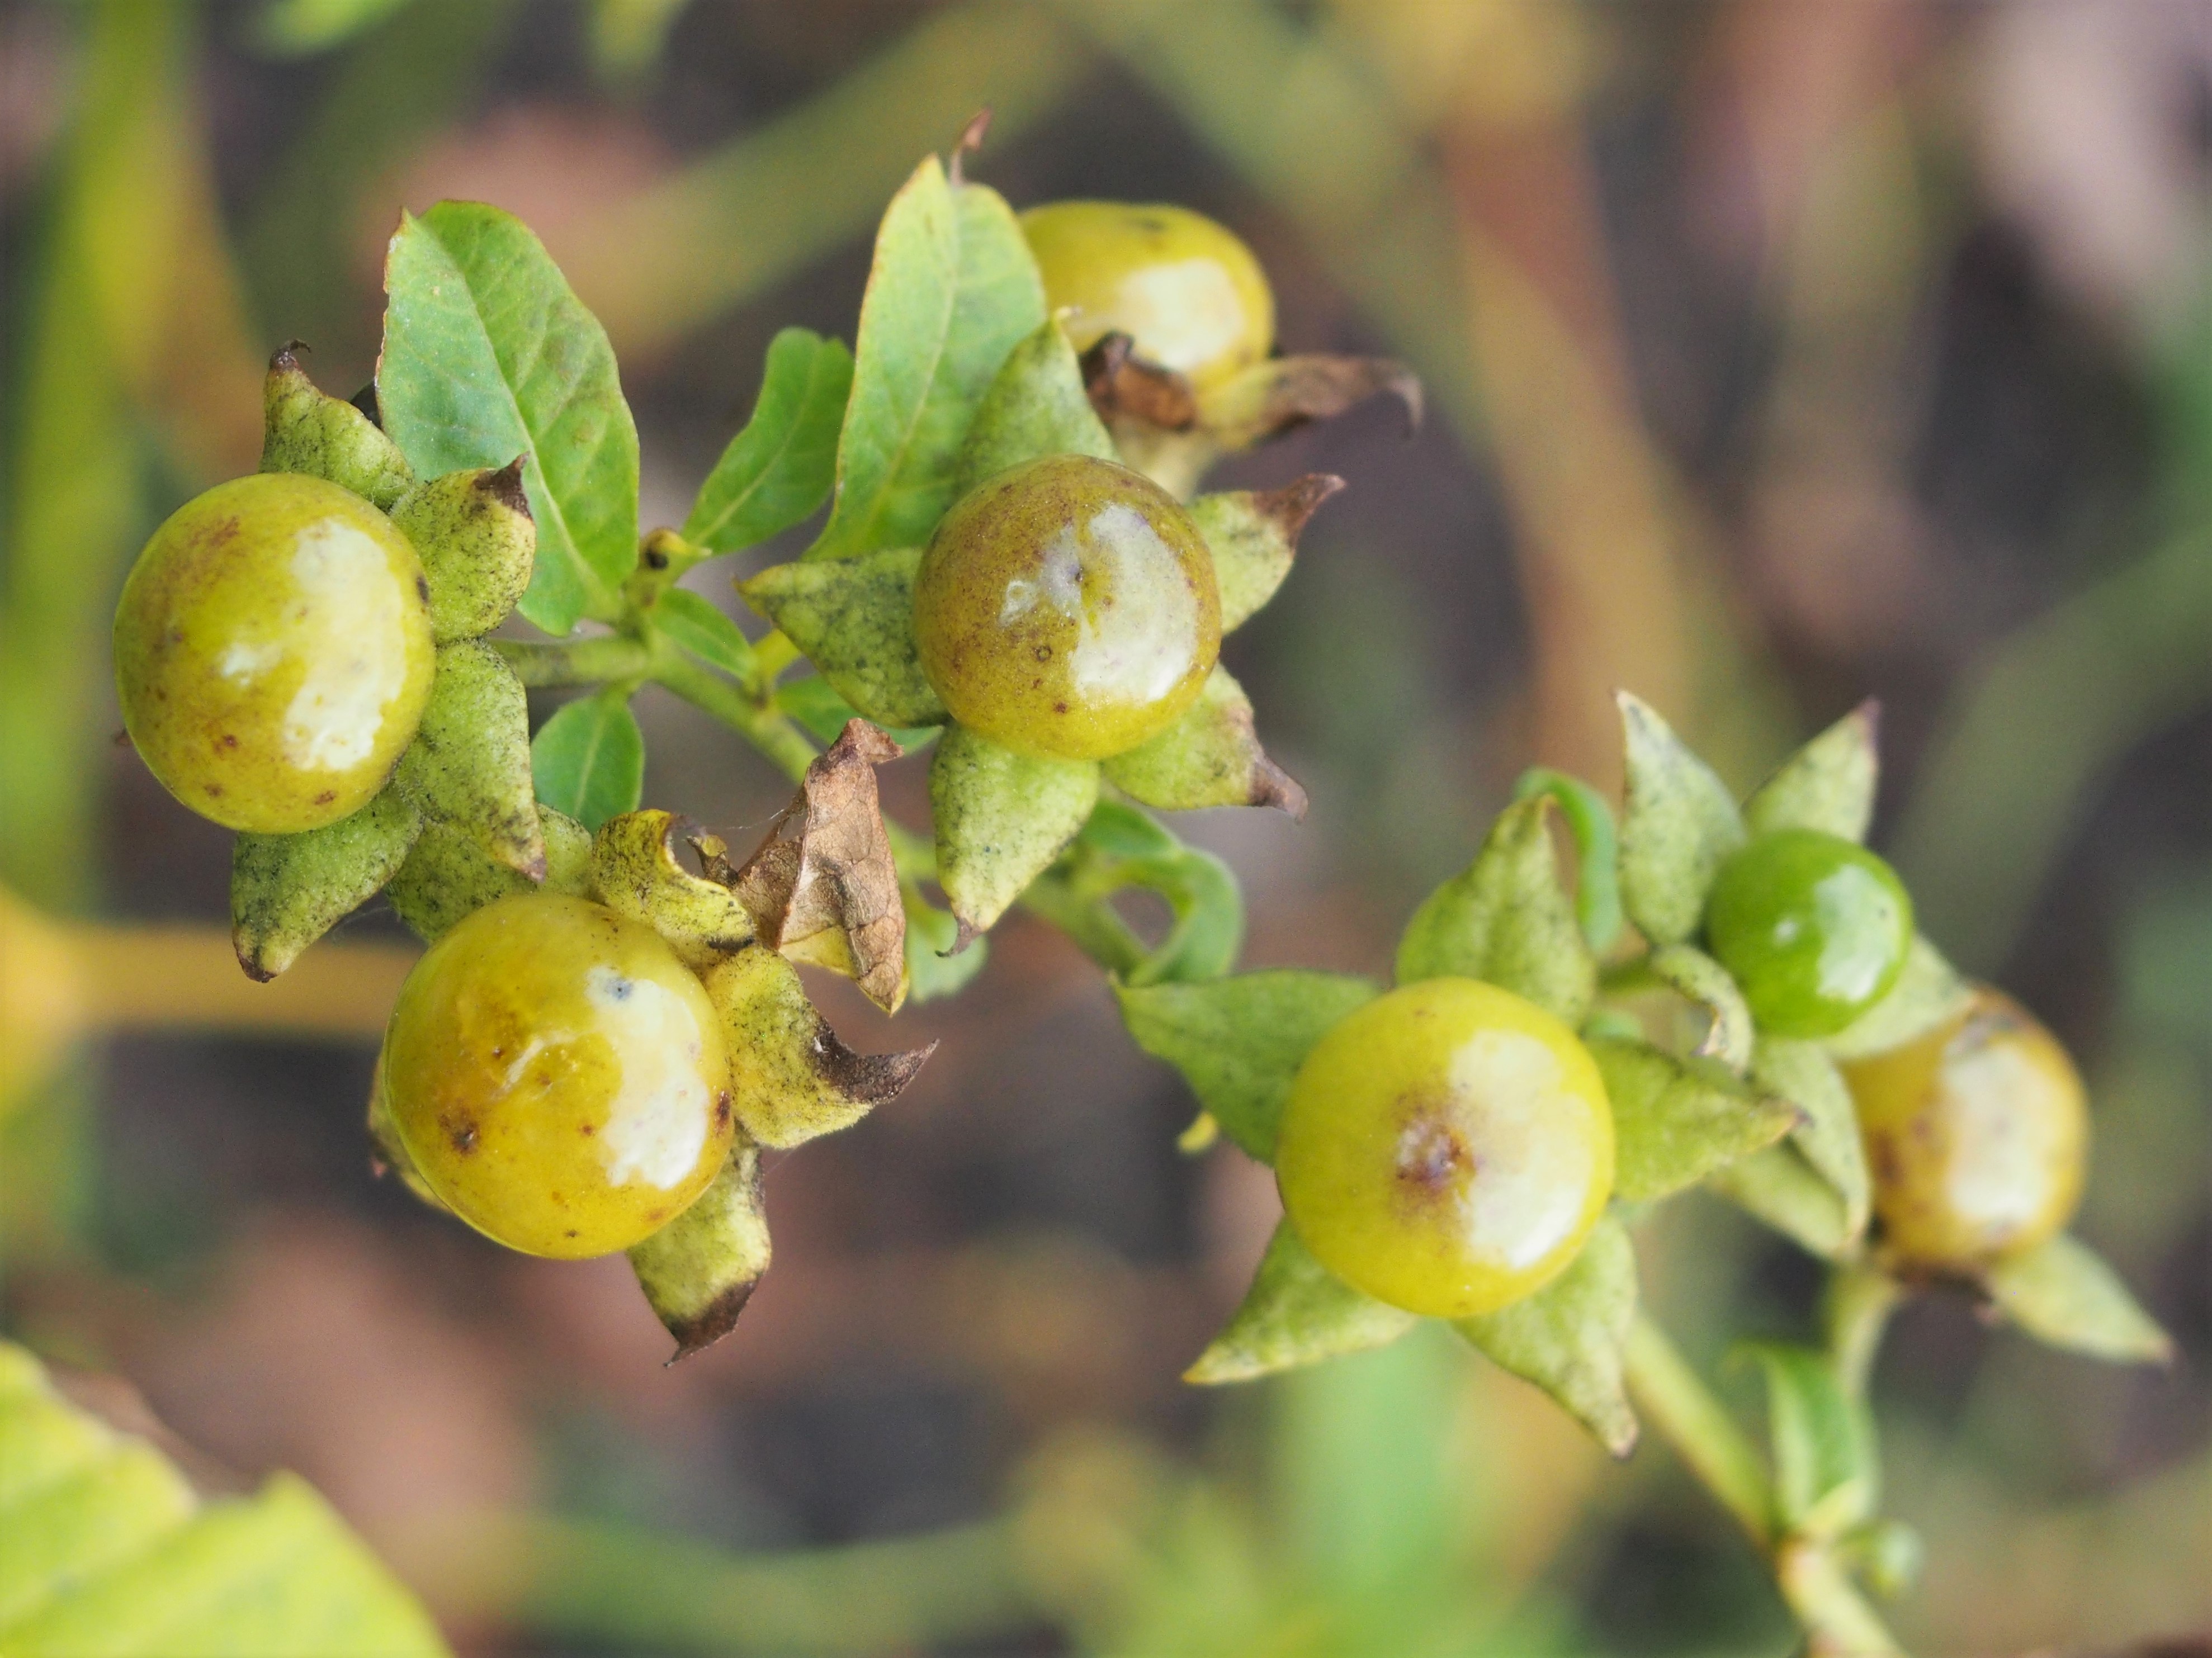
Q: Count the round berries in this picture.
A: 7